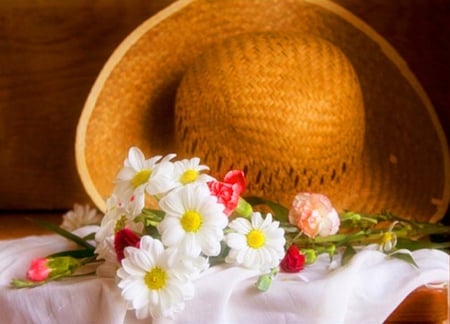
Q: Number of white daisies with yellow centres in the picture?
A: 5